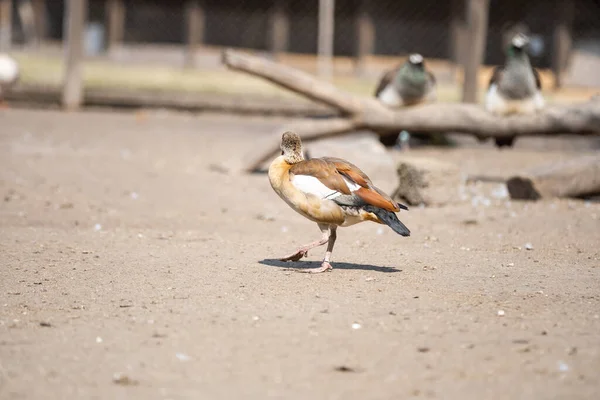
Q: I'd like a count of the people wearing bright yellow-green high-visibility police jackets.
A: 0